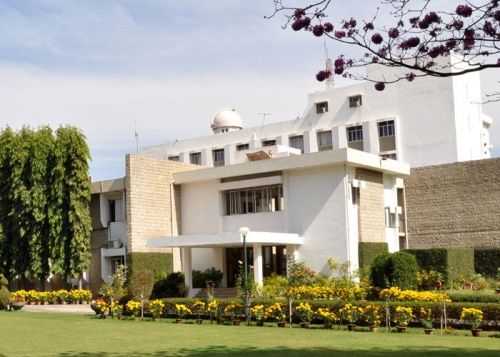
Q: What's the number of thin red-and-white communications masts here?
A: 1